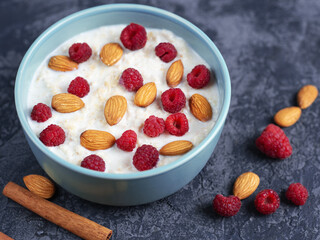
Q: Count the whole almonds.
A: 13